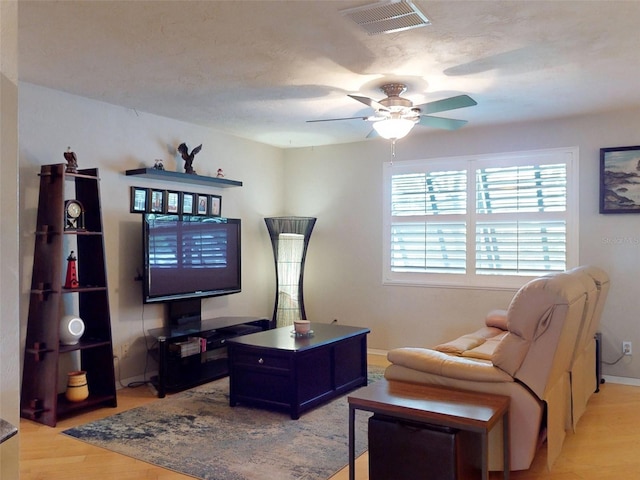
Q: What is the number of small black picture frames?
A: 6